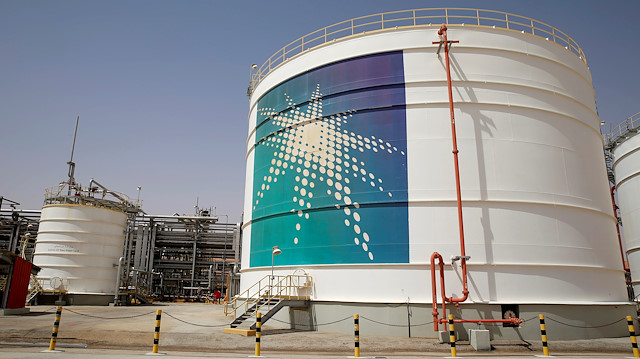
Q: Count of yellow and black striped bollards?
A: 7